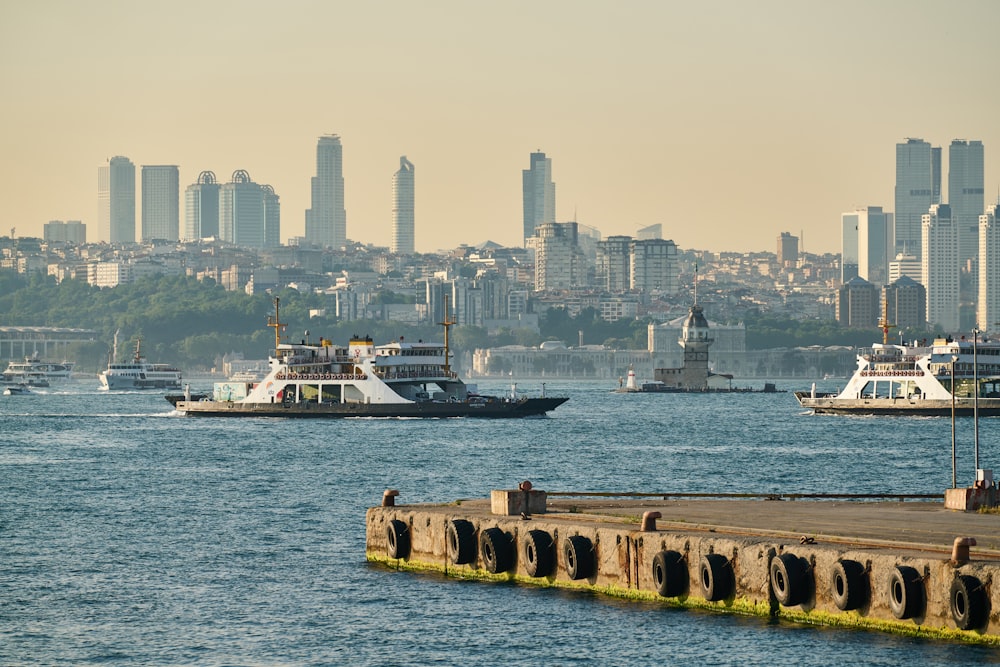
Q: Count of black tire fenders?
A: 11